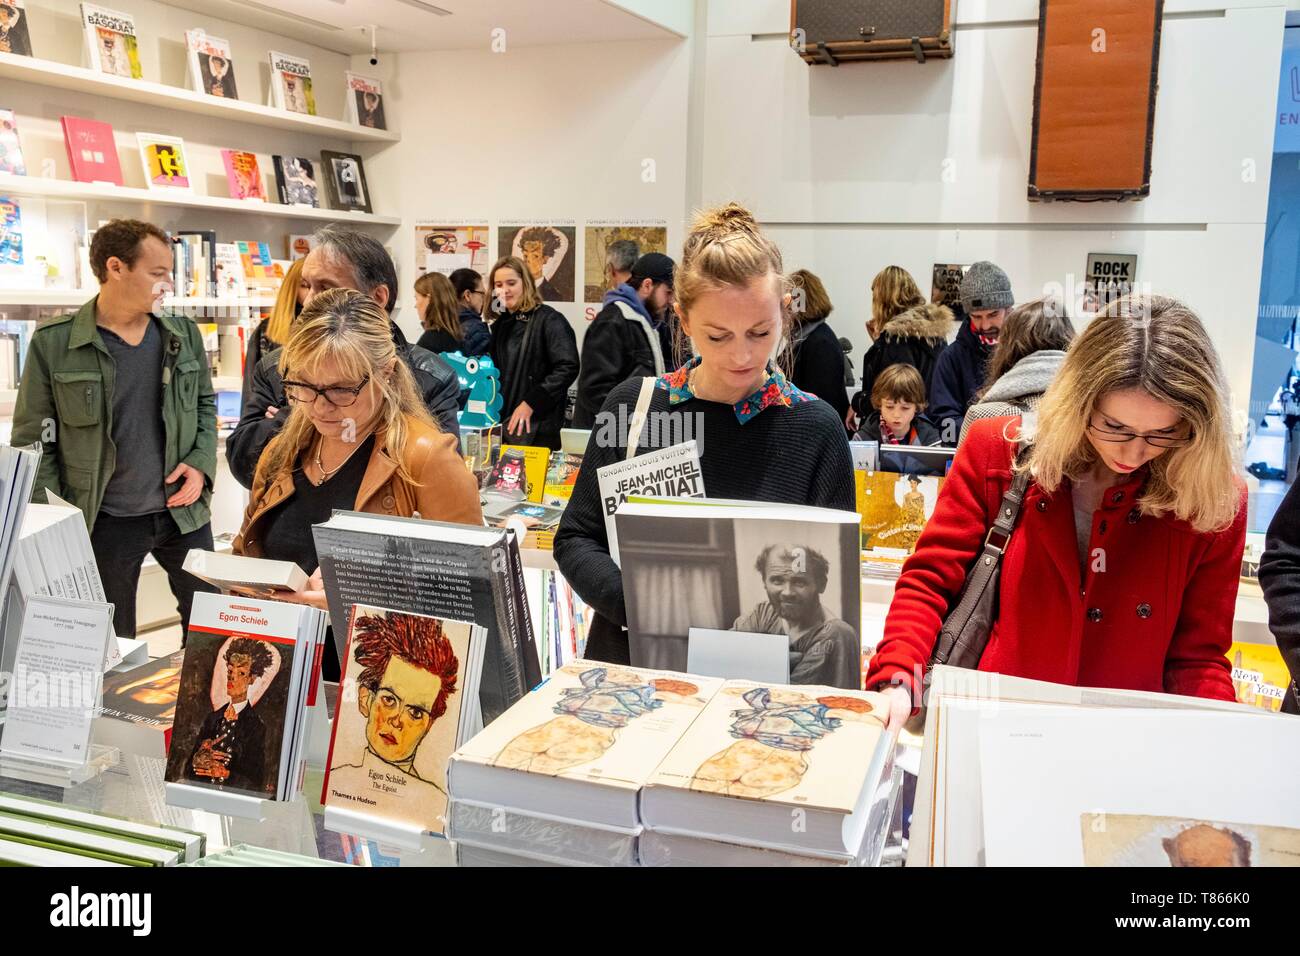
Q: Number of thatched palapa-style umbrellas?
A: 0